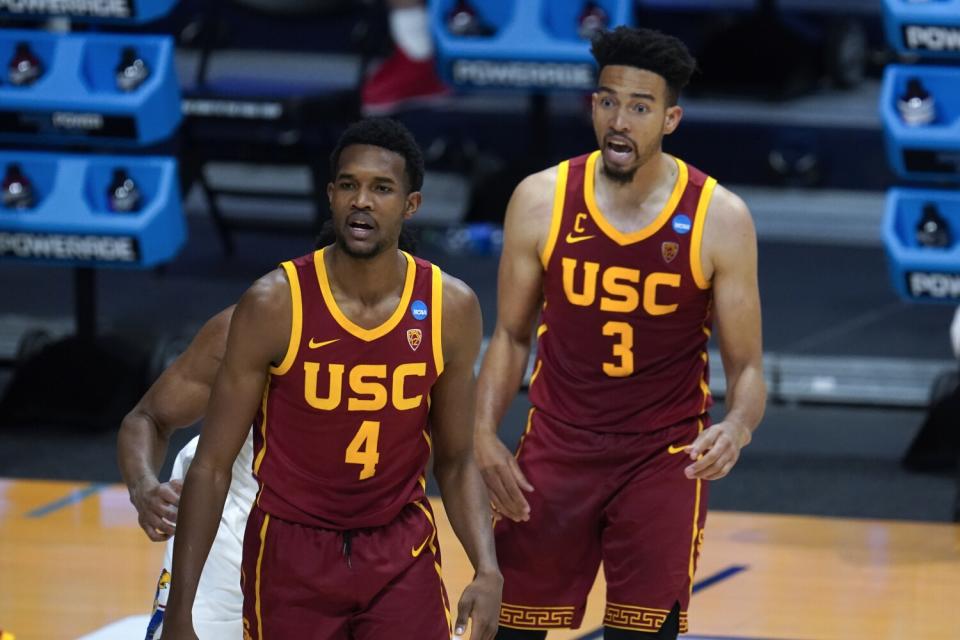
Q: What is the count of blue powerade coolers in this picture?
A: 7